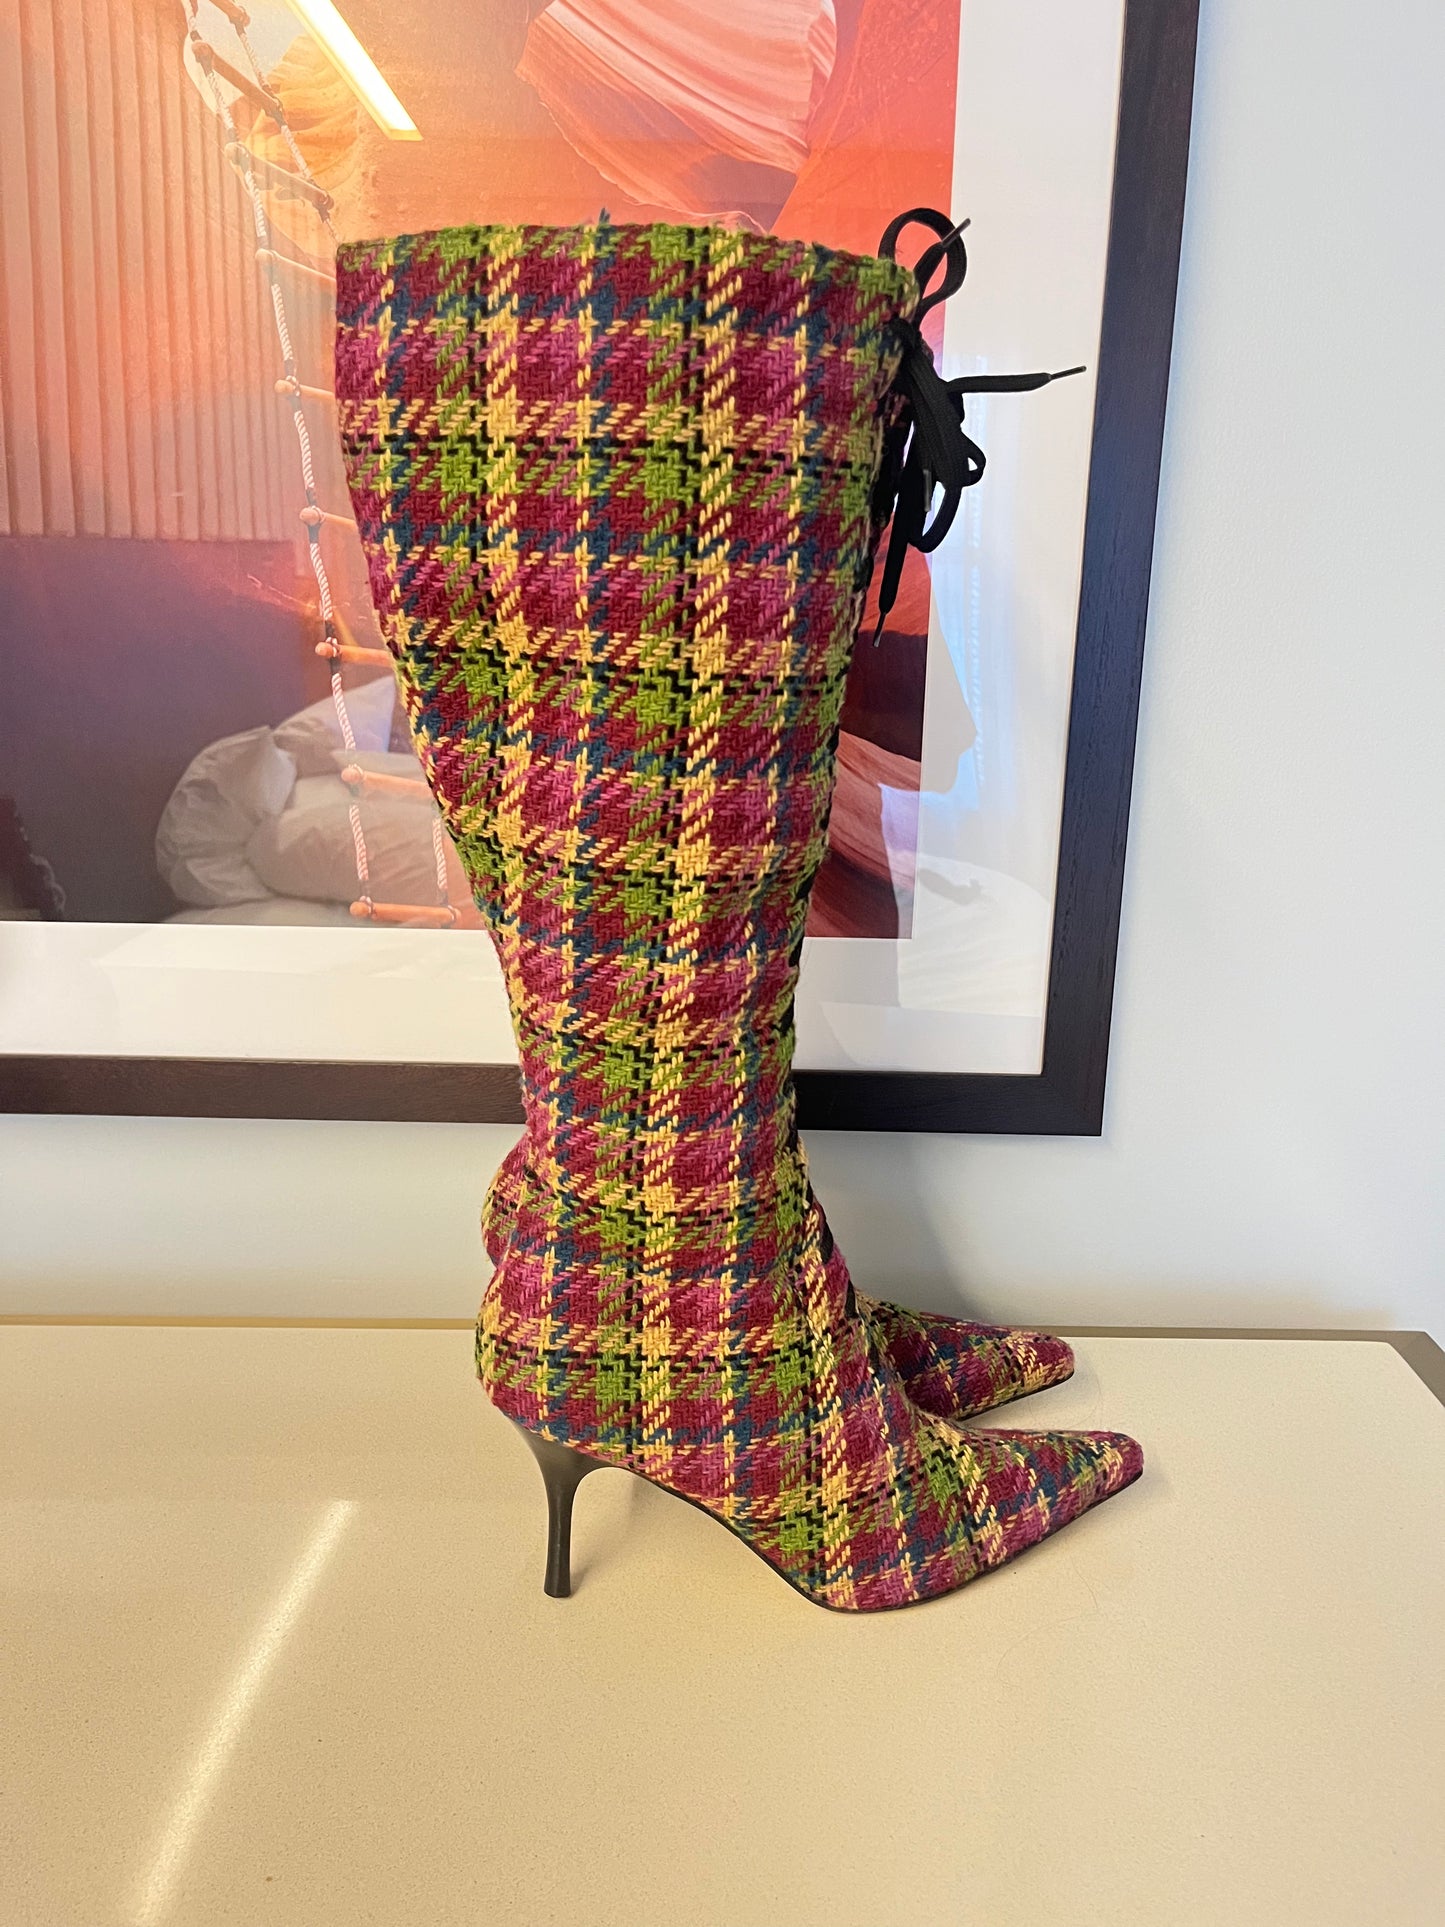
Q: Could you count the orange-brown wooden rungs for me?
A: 9